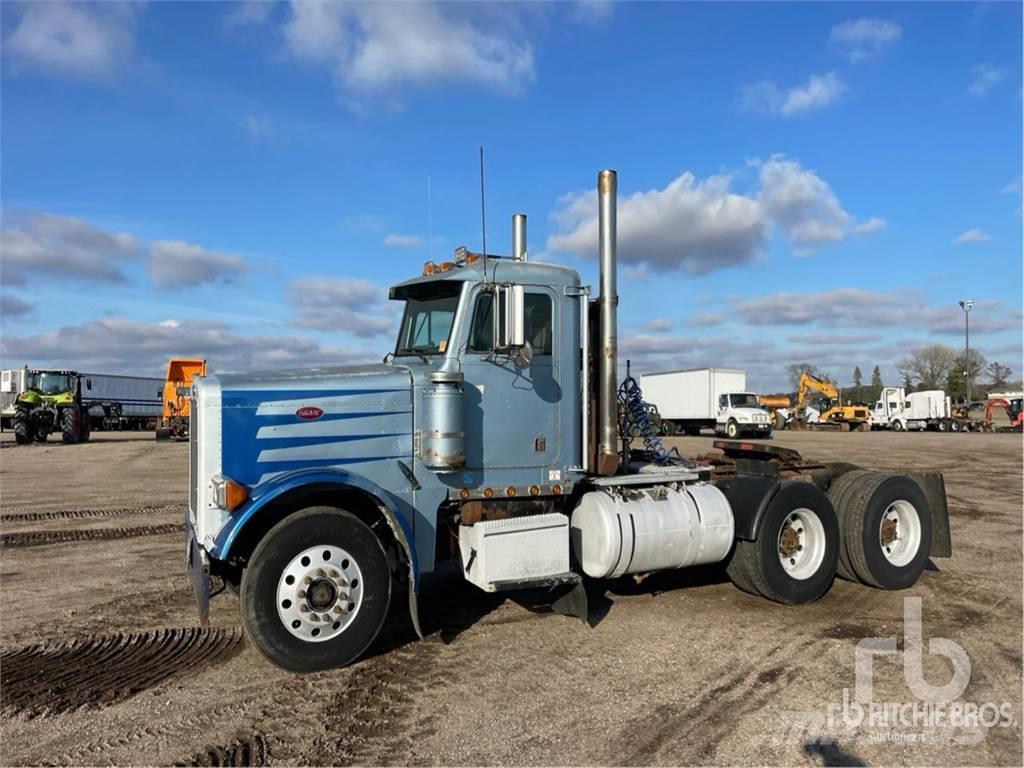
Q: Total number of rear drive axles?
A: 2